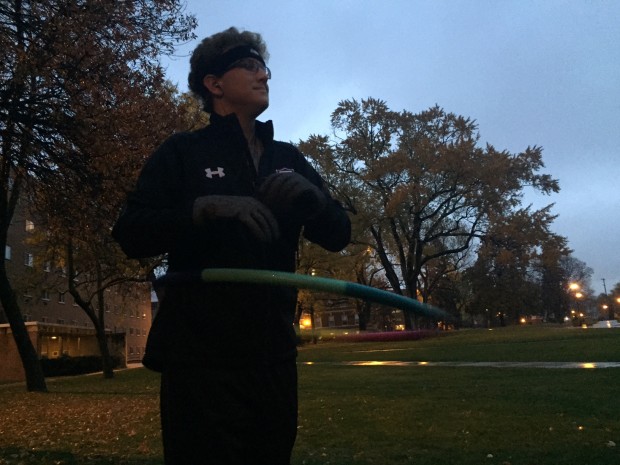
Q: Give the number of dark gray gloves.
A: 2